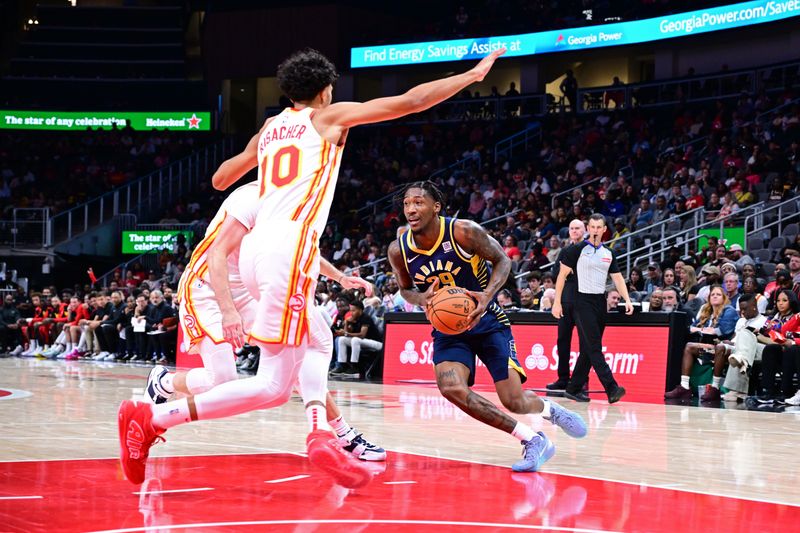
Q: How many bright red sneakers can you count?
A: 2